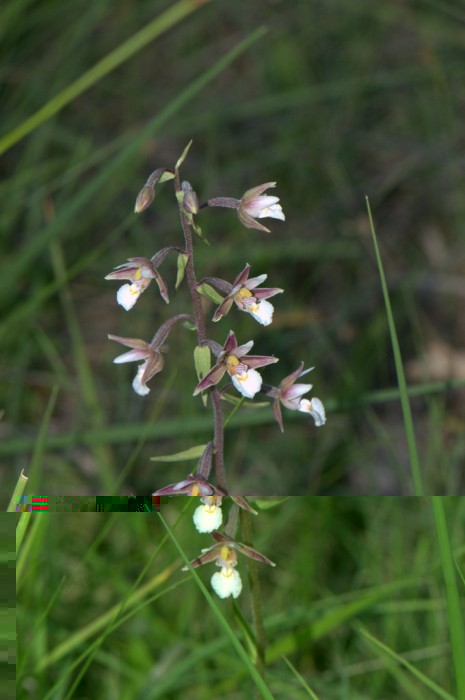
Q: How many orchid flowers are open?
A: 8